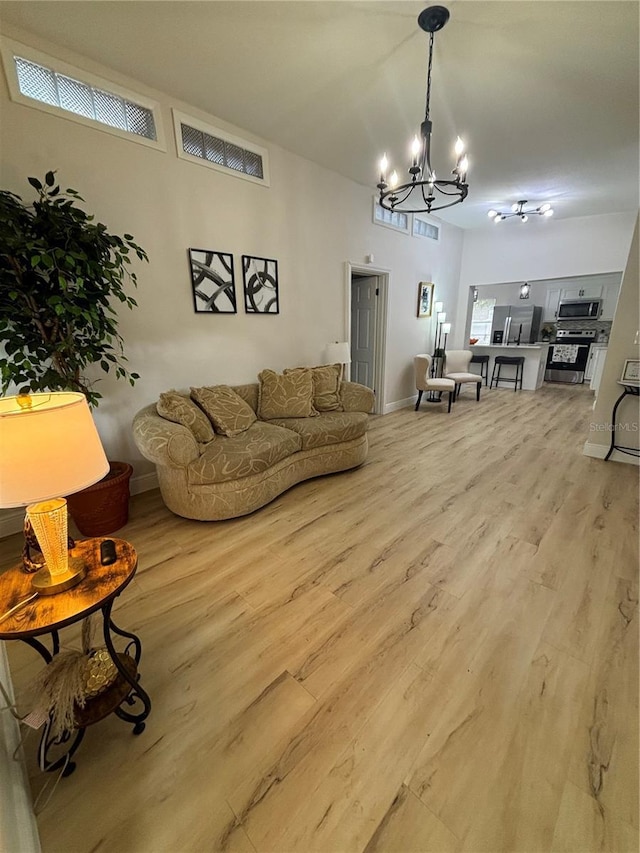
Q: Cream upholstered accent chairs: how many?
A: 2